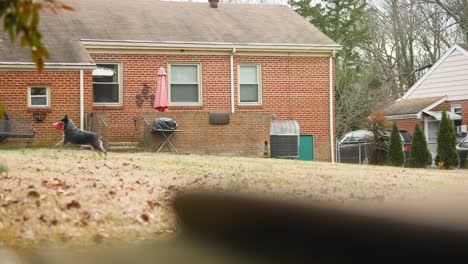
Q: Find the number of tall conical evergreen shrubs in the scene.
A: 3